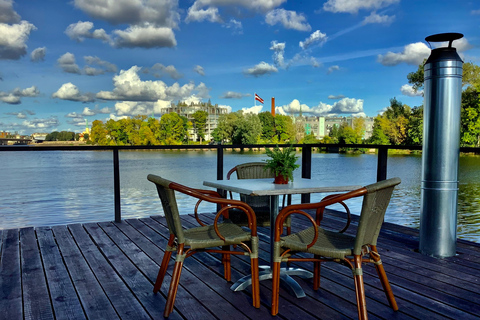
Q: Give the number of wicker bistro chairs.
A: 3